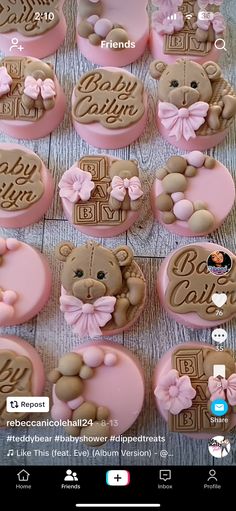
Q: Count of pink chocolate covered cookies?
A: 15